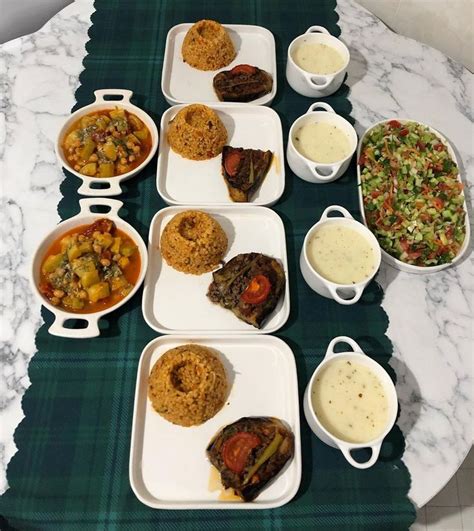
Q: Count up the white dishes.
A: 11